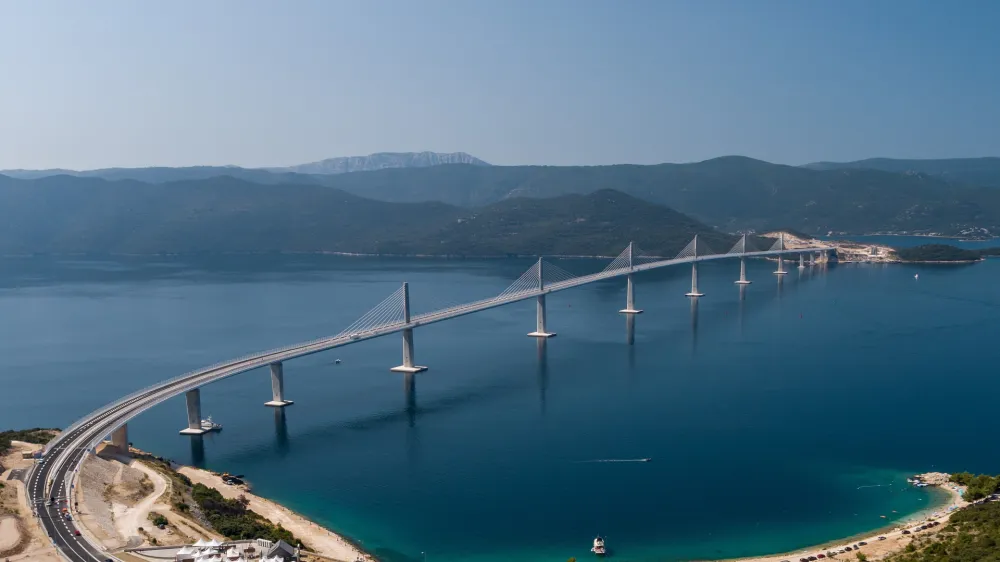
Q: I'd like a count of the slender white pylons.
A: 6